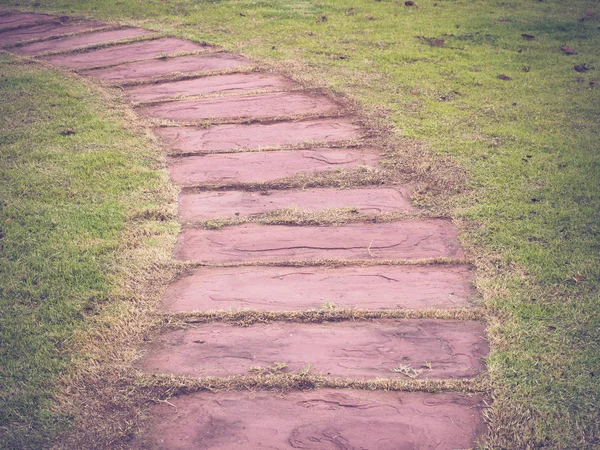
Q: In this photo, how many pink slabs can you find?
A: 14